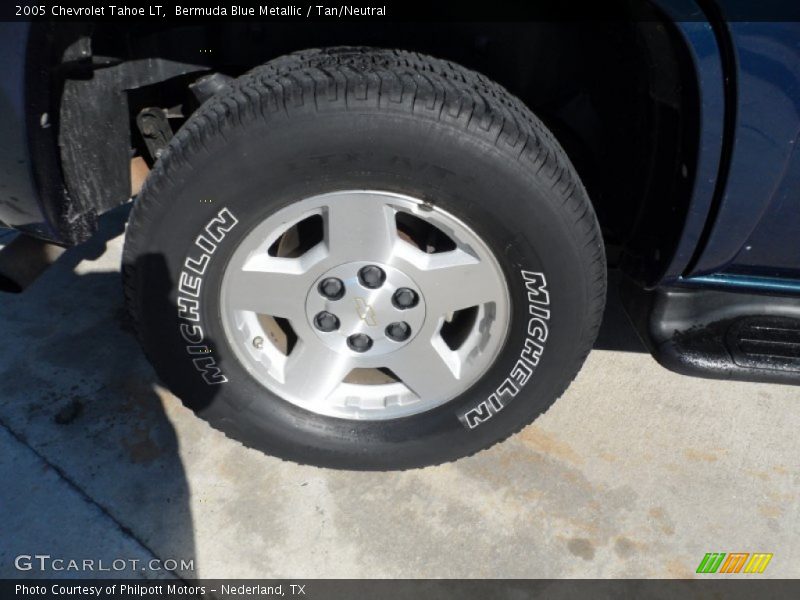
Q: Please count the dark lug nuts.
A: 6